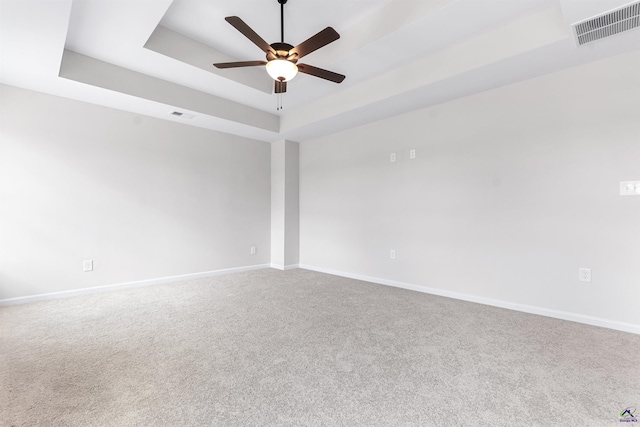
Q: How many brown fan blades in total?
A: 5